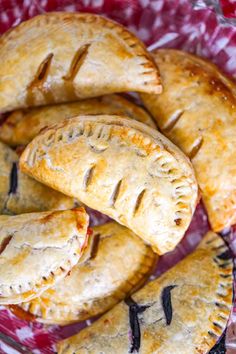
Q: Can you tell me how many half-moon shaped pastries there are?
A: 8